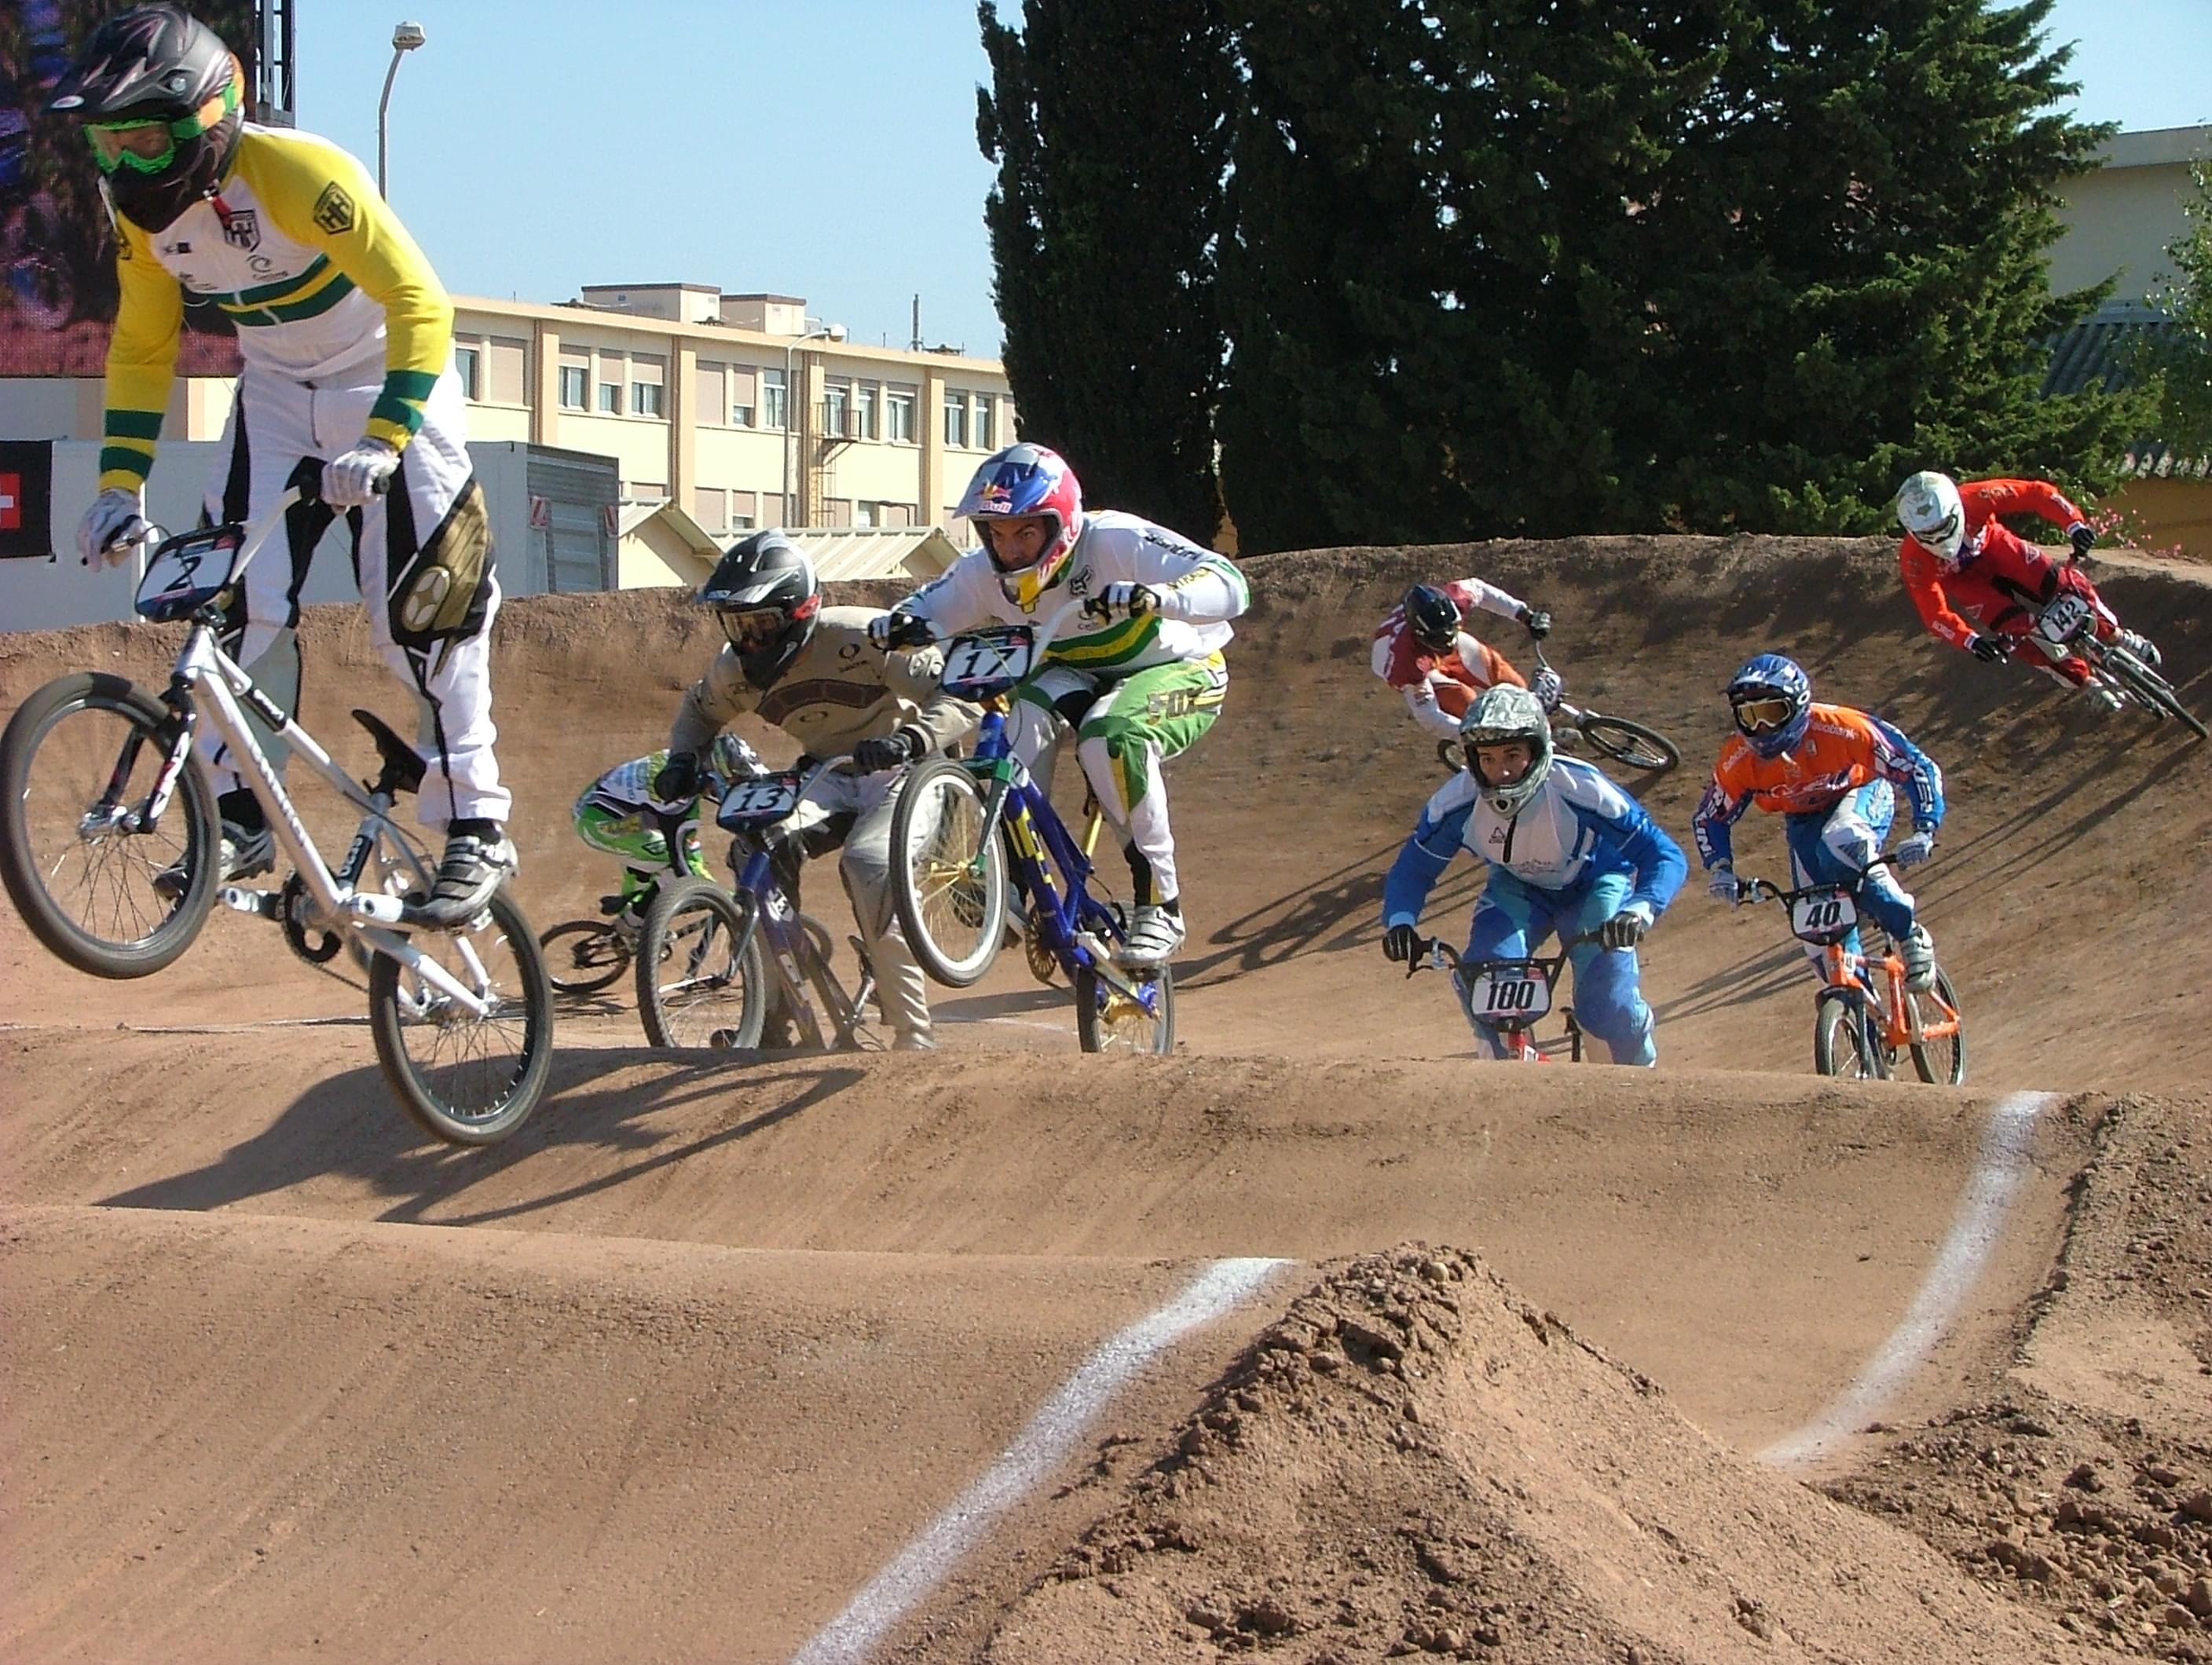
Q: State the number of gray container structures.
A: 1